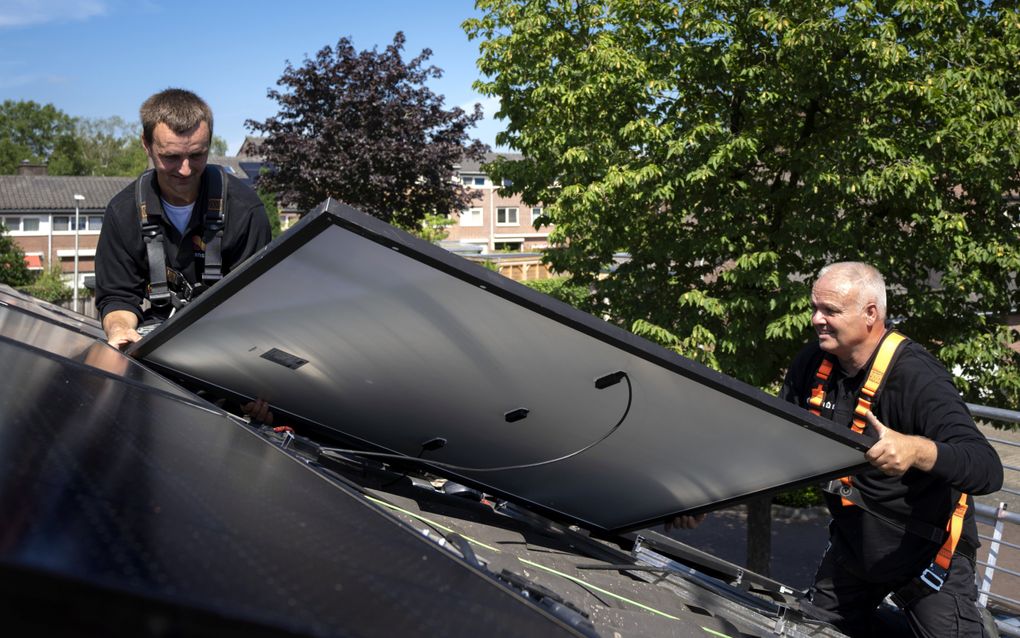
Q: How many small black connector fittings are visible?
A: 3